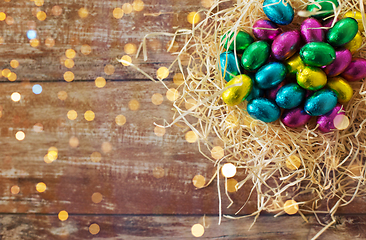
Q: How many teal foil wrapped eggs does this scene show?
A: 7